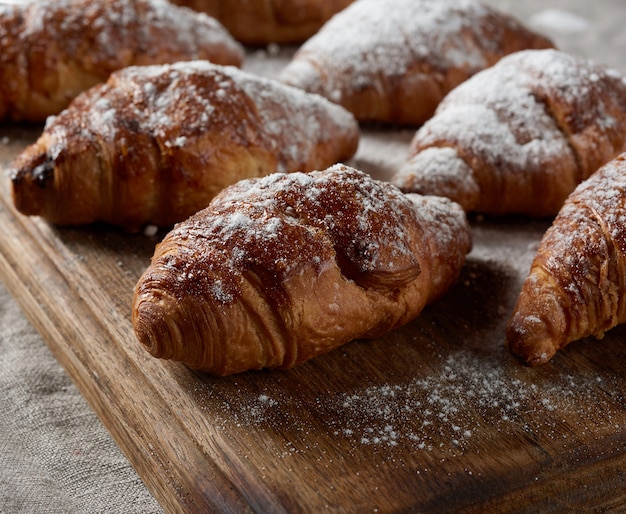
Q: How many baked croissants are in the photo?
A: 7